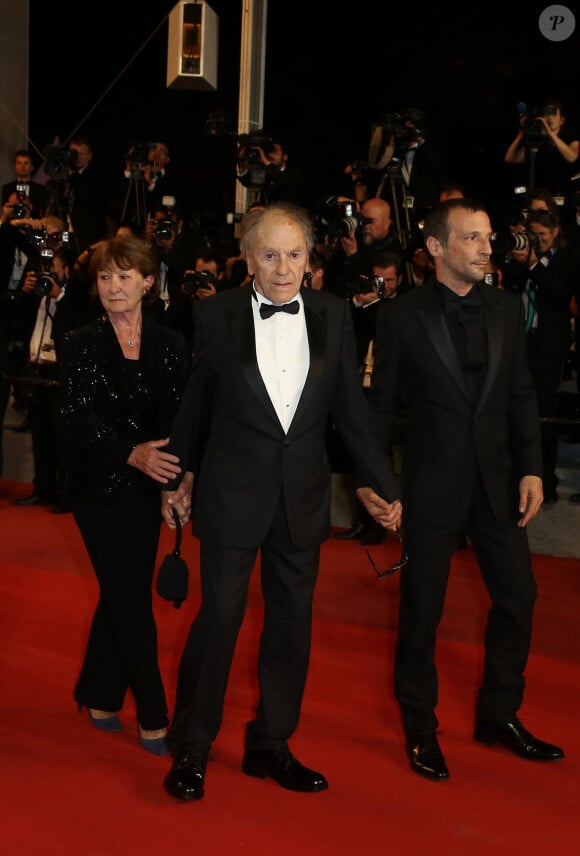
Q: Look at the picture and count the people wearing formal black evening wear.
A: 3